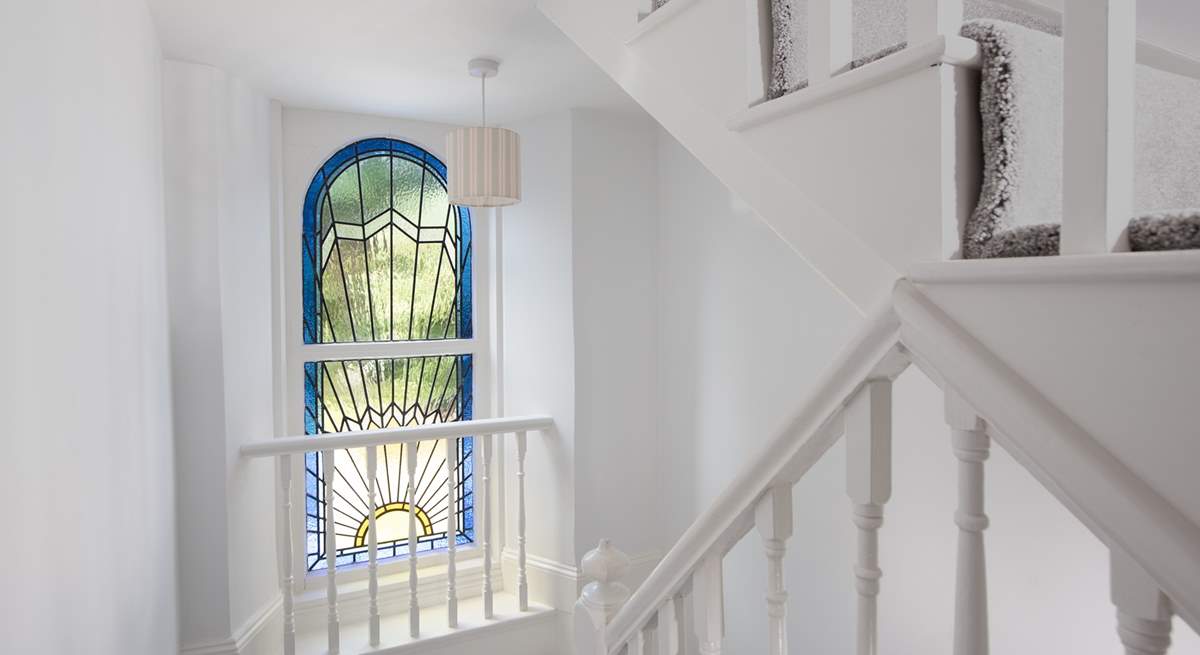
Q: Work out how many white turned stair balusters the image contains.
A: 14